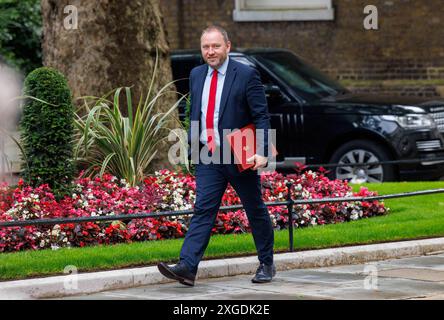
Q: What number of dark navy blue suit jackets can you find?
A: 1